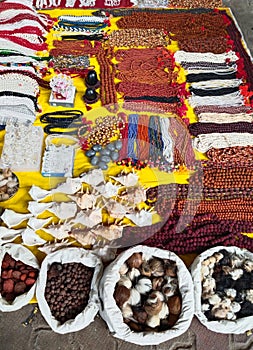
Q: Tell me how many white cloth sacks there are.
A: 4